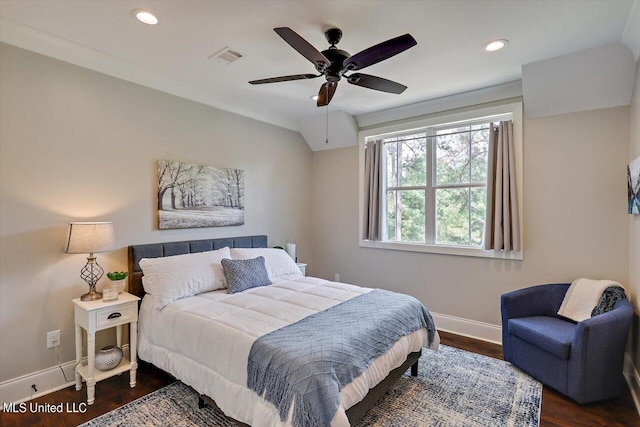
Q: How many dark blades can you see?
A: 5